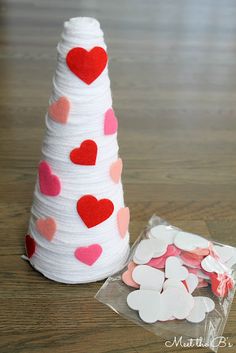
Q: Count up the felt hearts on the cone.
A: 11